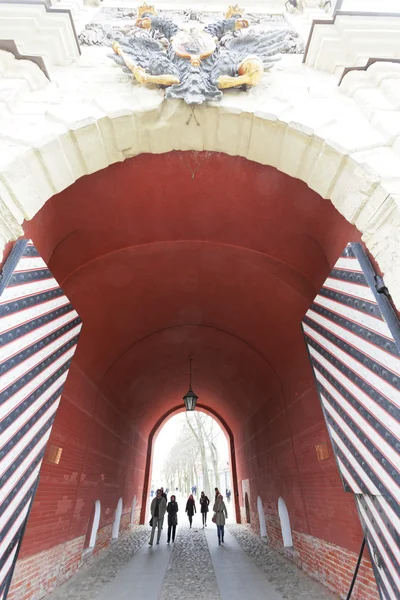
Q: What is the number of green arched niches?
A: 0